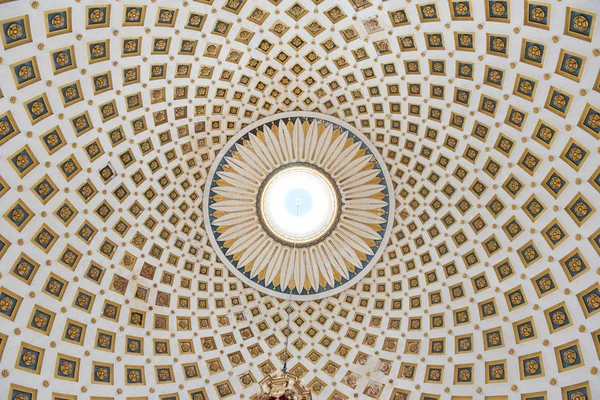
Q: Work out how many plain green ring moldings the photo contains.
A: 0